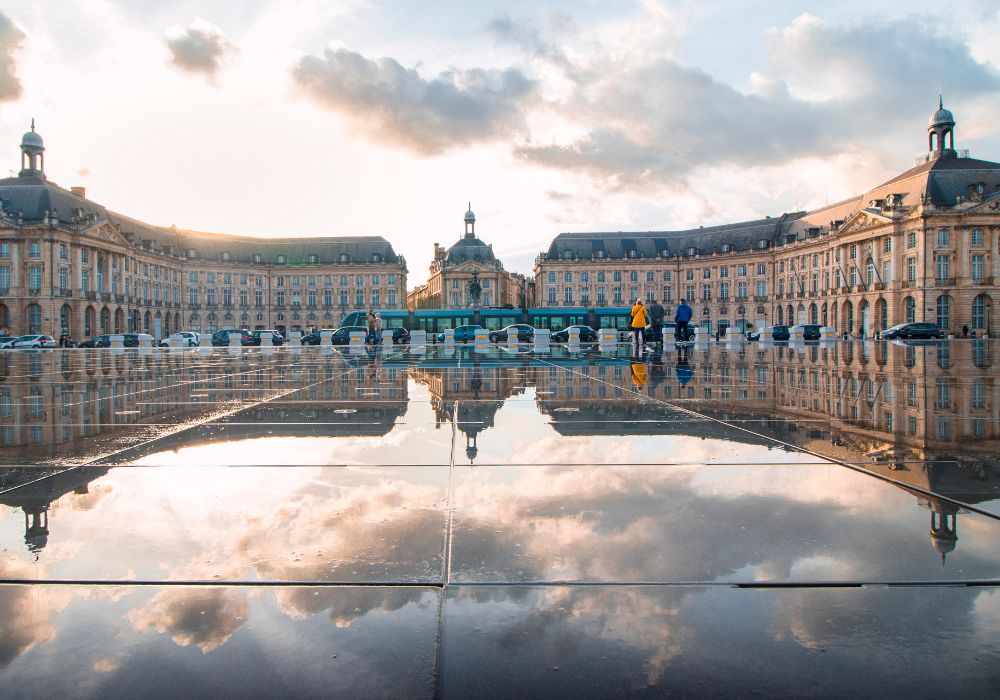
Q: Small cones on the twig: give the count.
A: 0